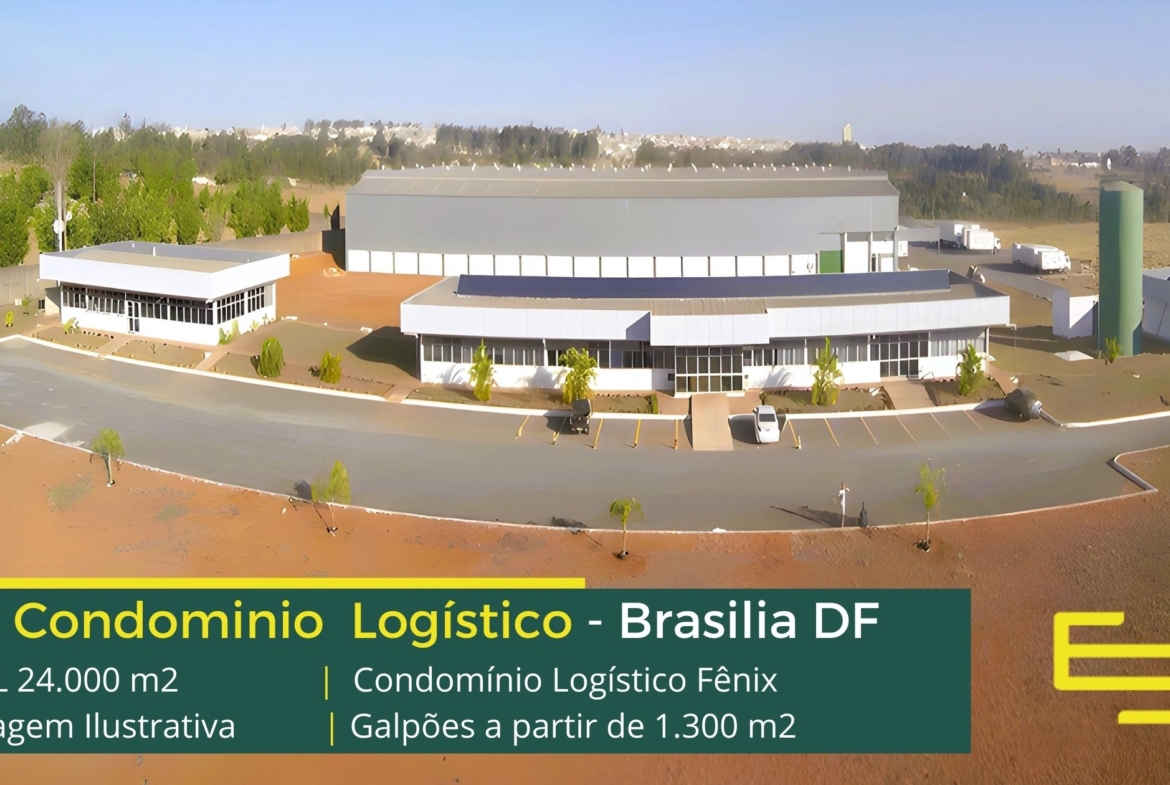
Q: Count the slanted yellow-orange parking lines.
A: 11